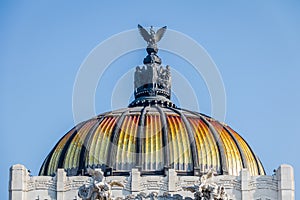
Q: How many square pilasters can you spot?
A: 6